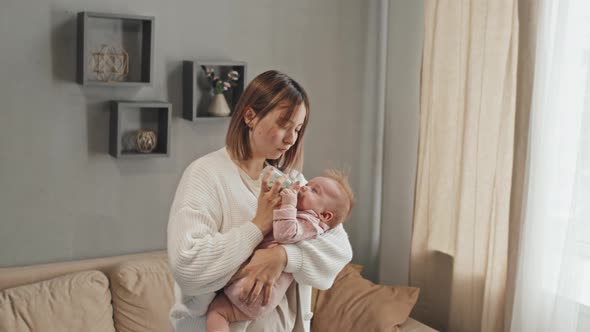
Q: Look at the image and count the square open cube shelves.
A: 3